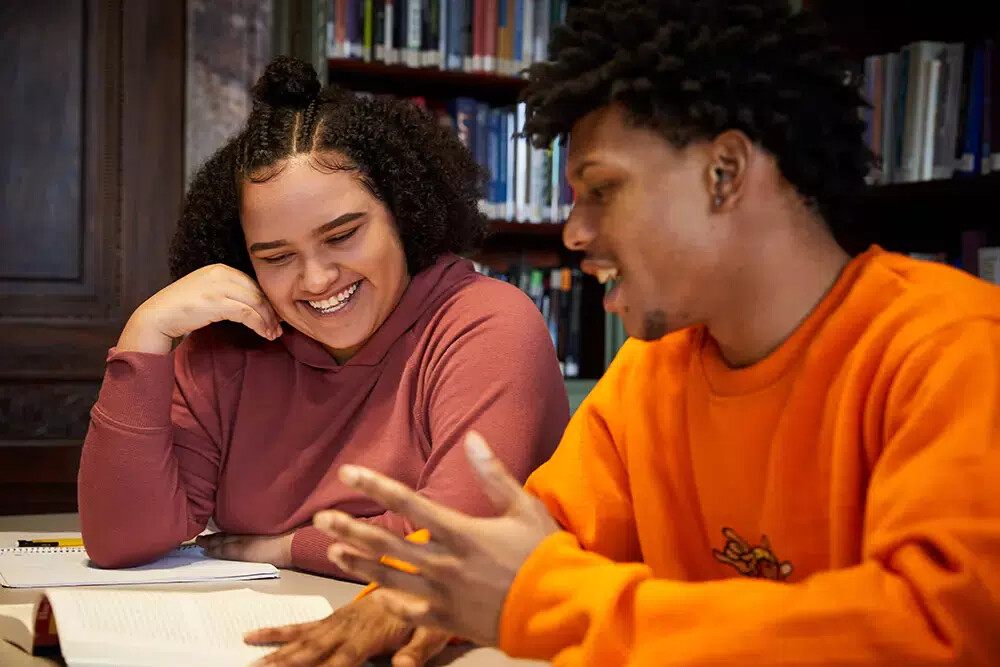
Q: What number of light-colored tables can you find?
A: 1